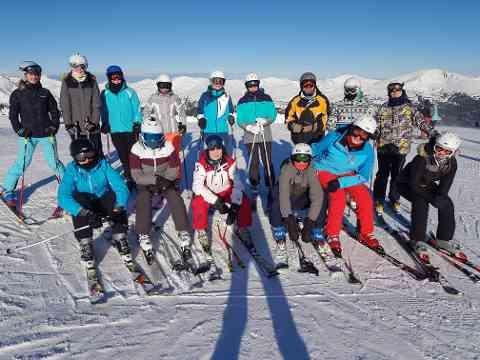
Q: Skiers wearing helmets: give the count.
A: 15